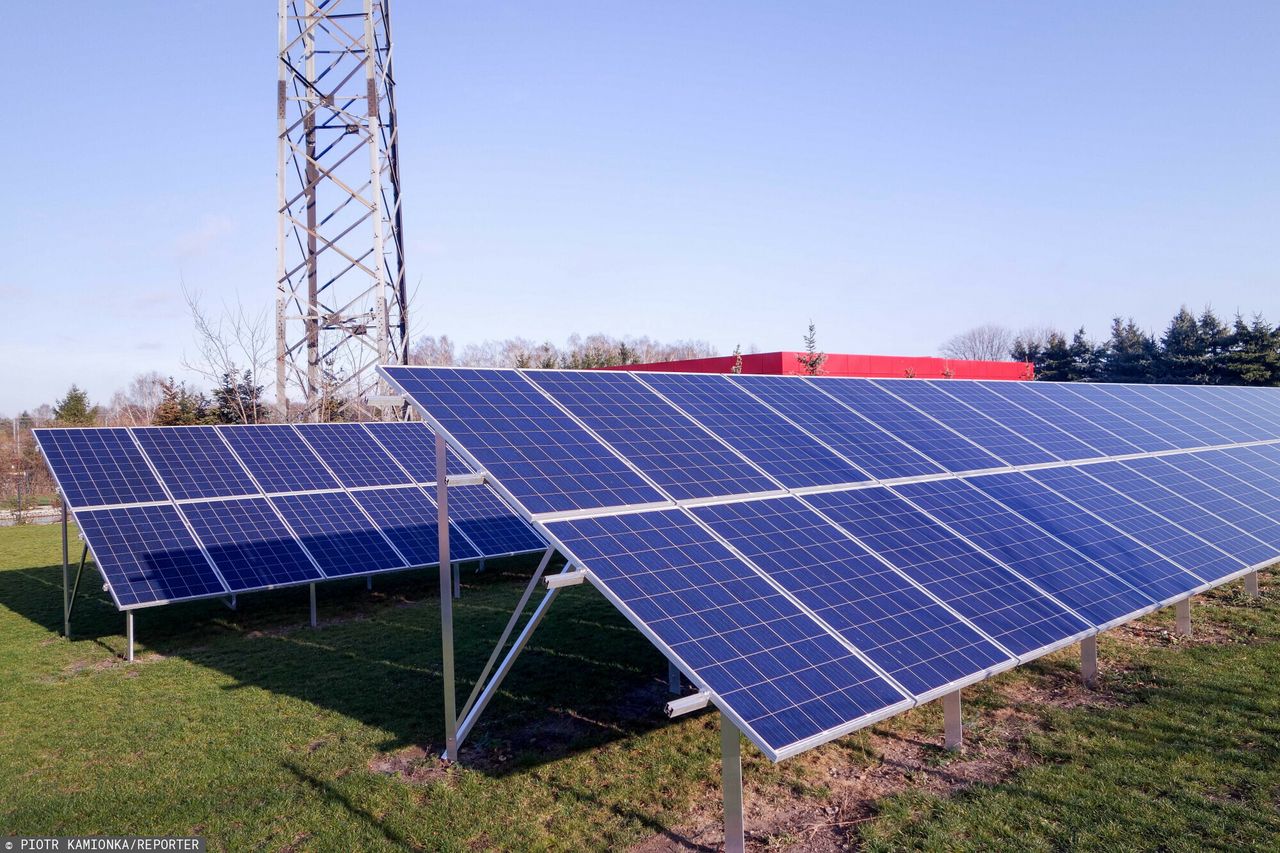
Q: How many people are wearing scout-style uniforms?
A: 0